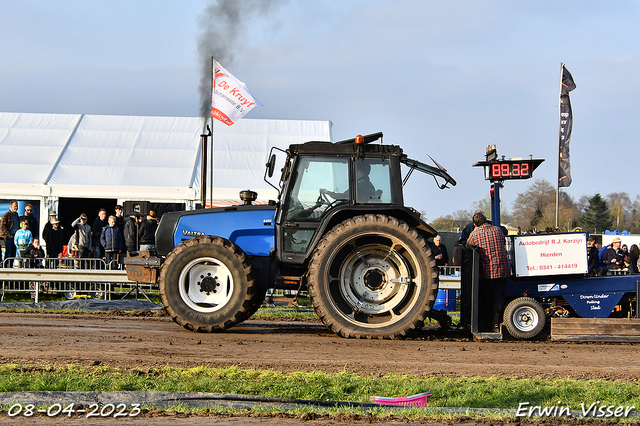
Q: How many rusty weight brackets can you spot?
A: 1